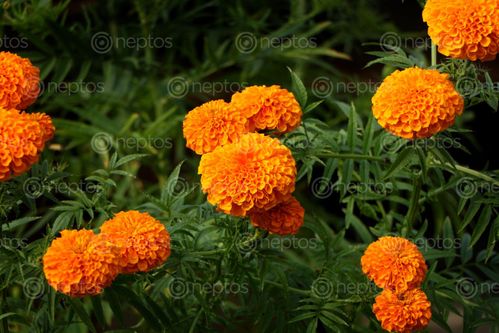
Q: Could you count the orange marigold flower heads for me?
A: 12